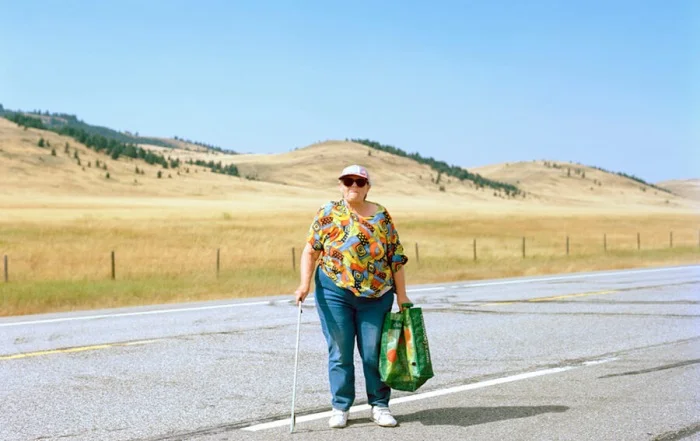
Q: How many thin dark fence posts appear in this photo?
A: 11